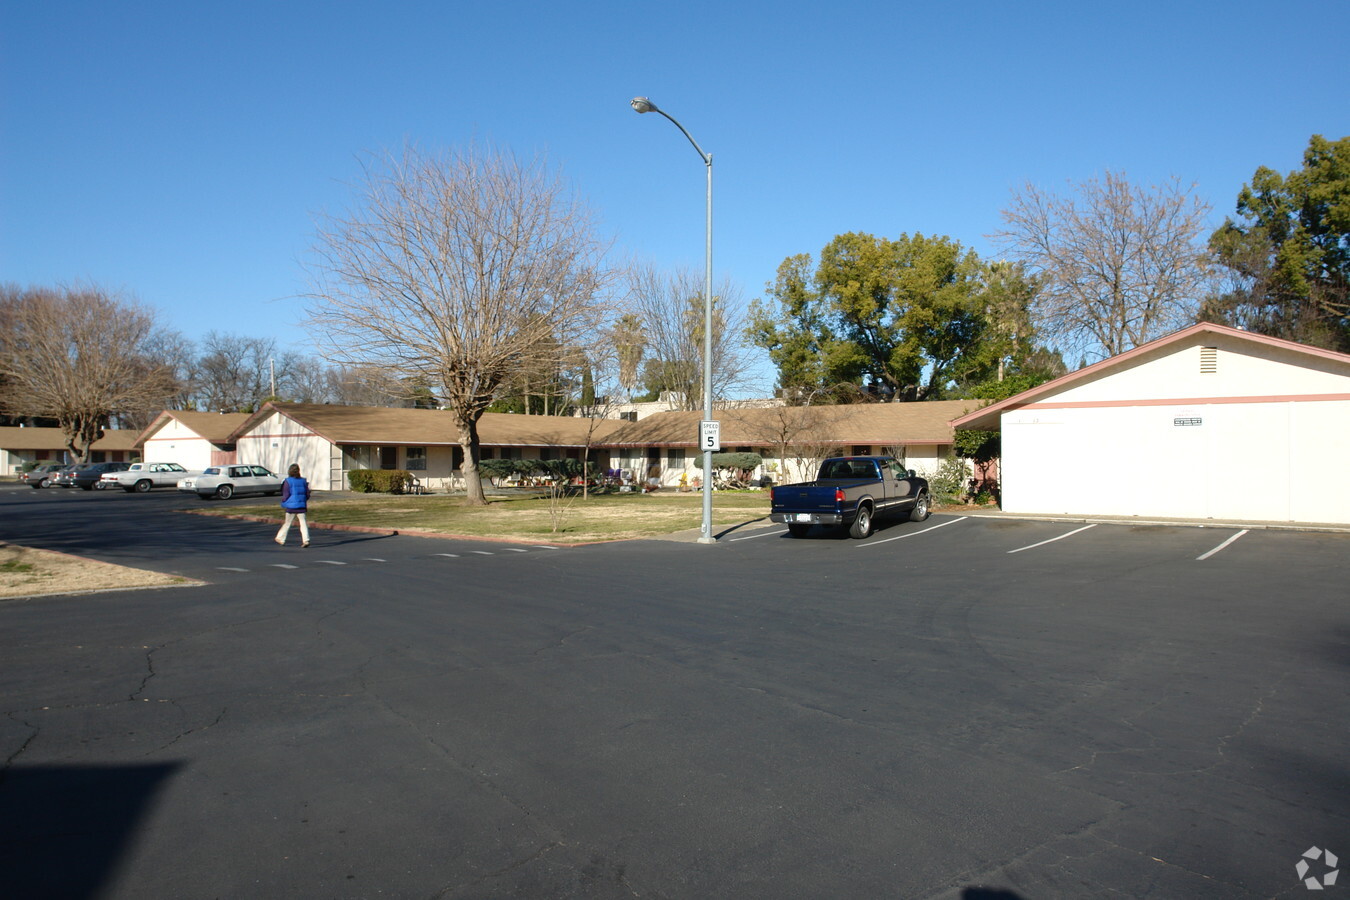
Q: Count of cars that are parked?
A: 6